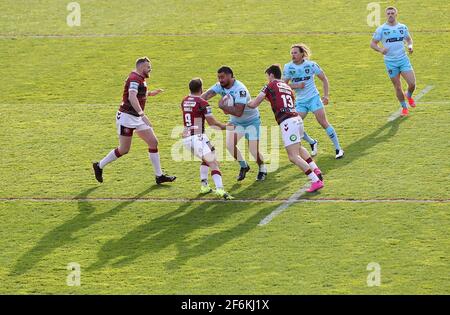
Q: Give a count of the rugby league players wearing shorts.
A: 6